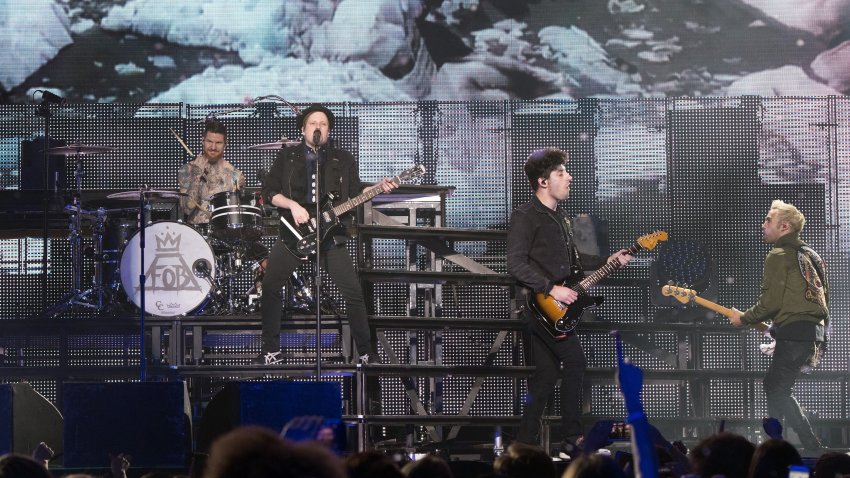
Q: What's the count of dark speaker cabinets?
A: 3